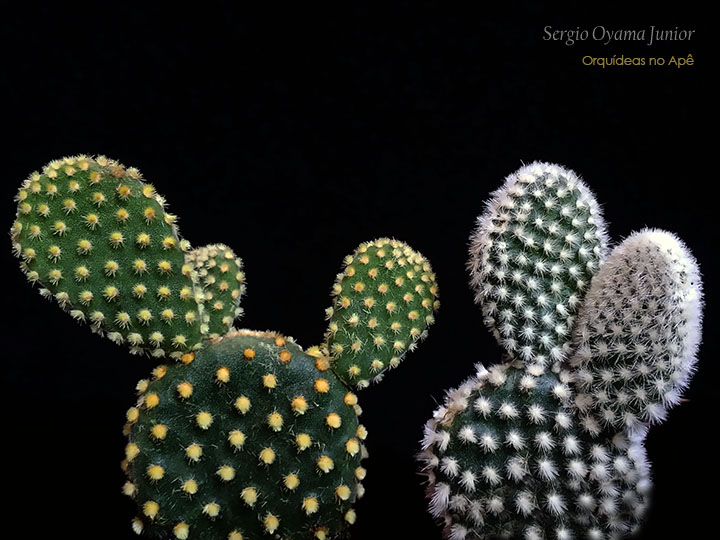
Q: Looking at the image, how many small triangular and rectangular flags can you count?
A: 0